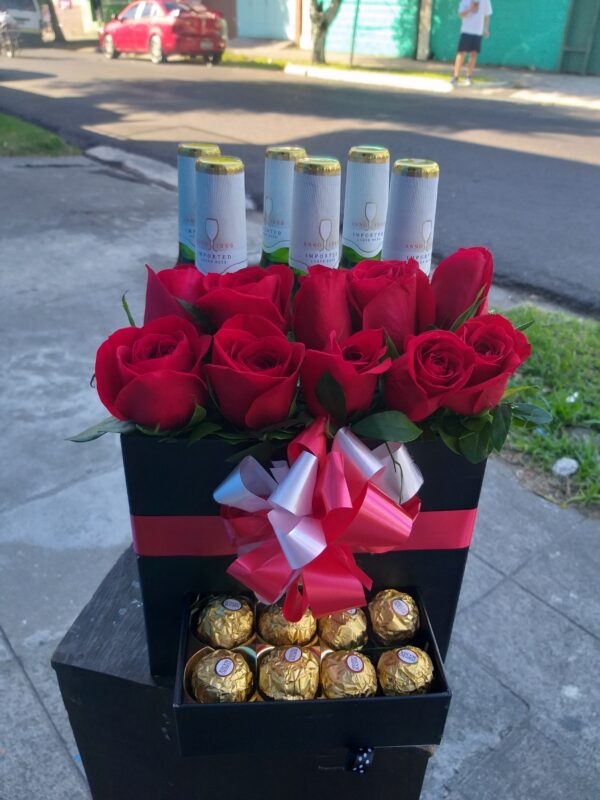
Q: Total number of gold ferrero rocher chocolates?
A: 8